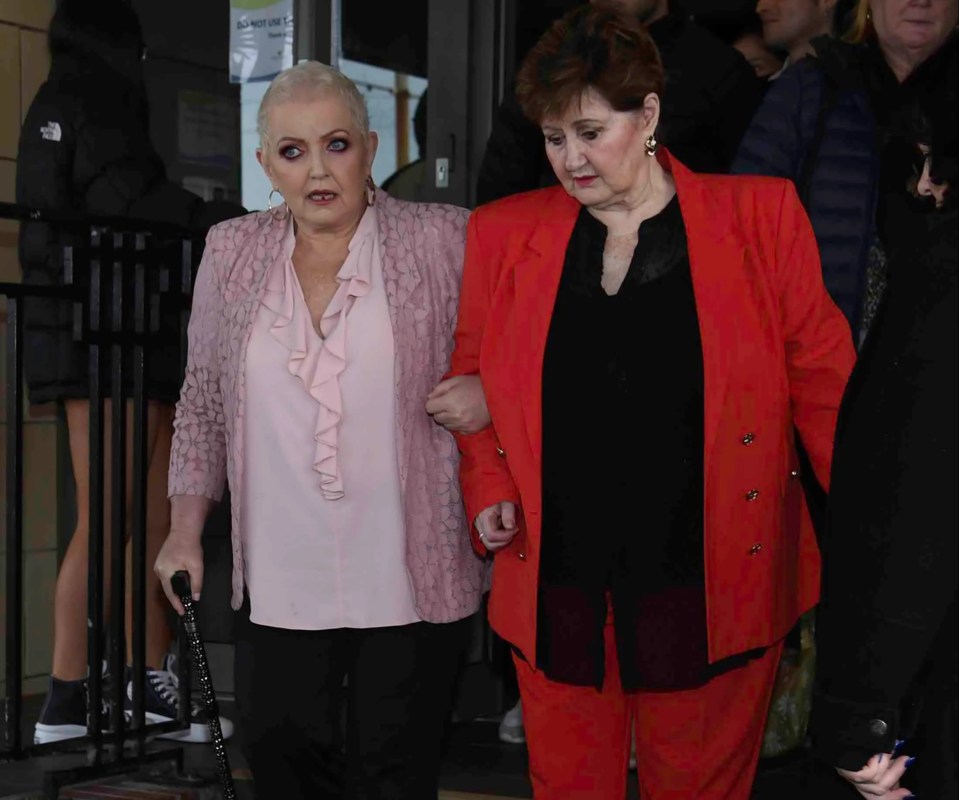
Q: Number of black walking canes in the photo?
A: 1